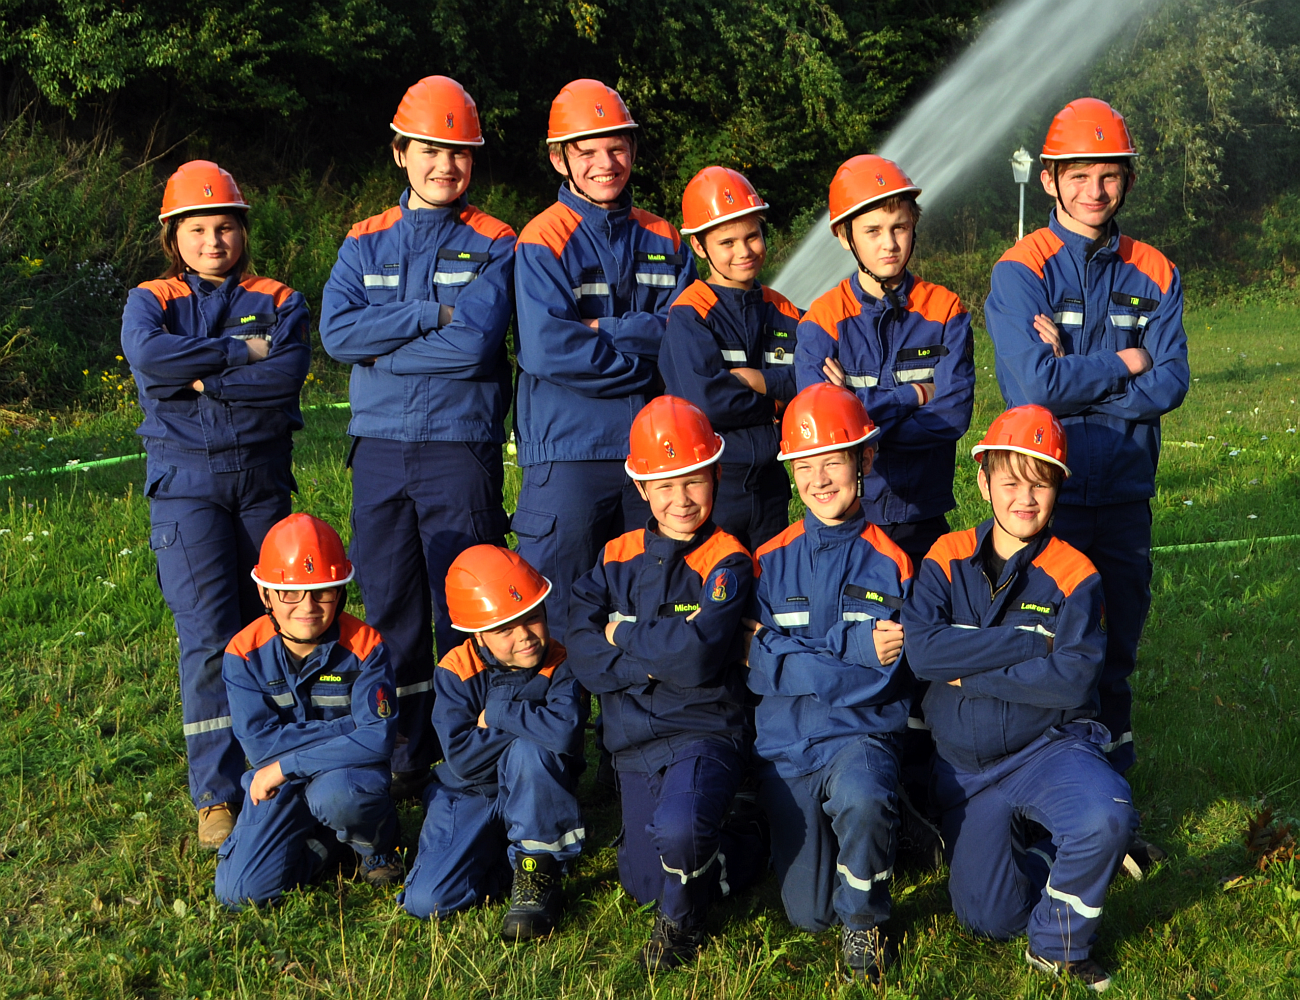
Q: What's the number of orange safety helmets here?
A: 11